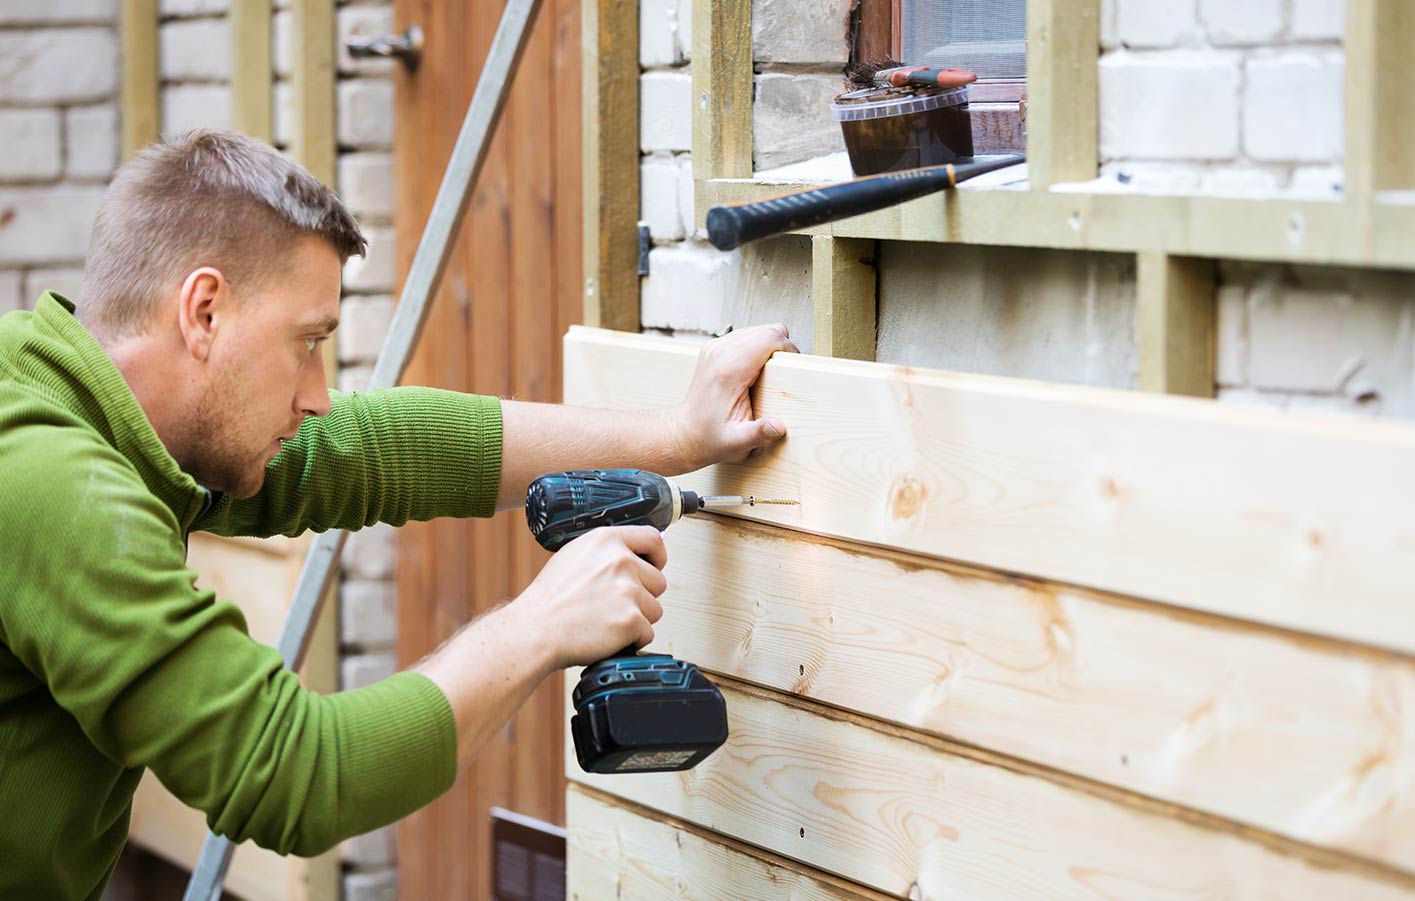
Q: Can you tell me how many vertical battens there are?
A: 9